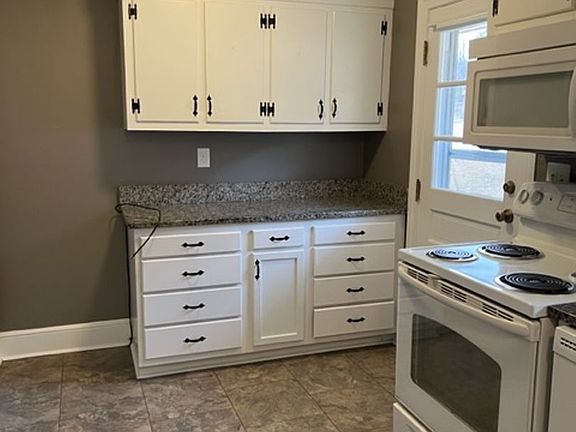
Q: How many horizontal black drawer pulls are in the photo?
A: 9